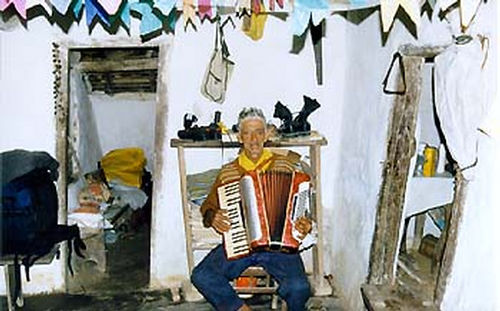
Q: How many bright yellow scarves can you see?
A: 1